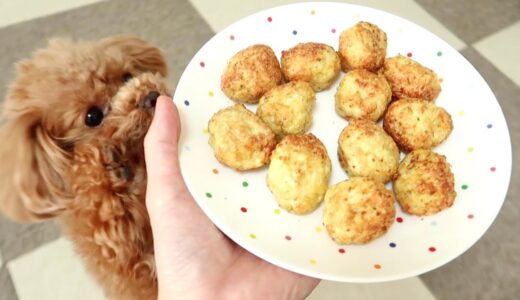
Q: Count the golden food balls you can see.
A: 12